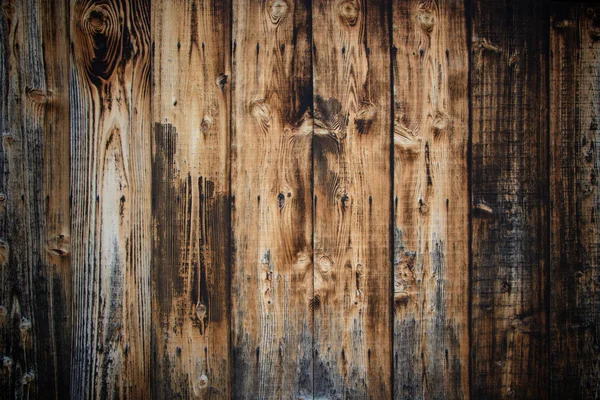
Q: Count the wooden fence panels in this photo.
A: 8